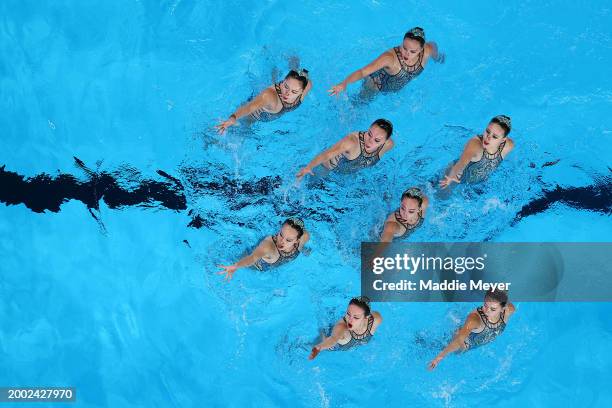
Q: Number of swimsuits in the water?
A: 8